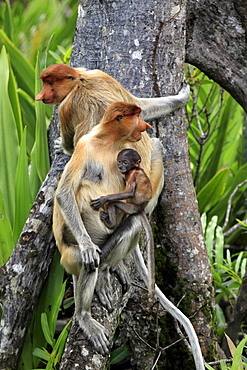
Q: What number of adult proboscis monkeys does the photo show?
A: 2